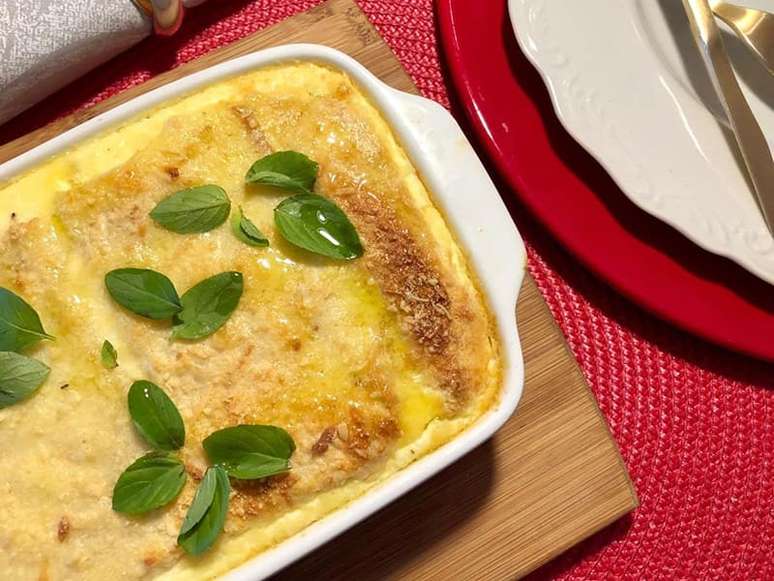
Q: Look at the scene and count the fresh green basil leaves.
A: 13